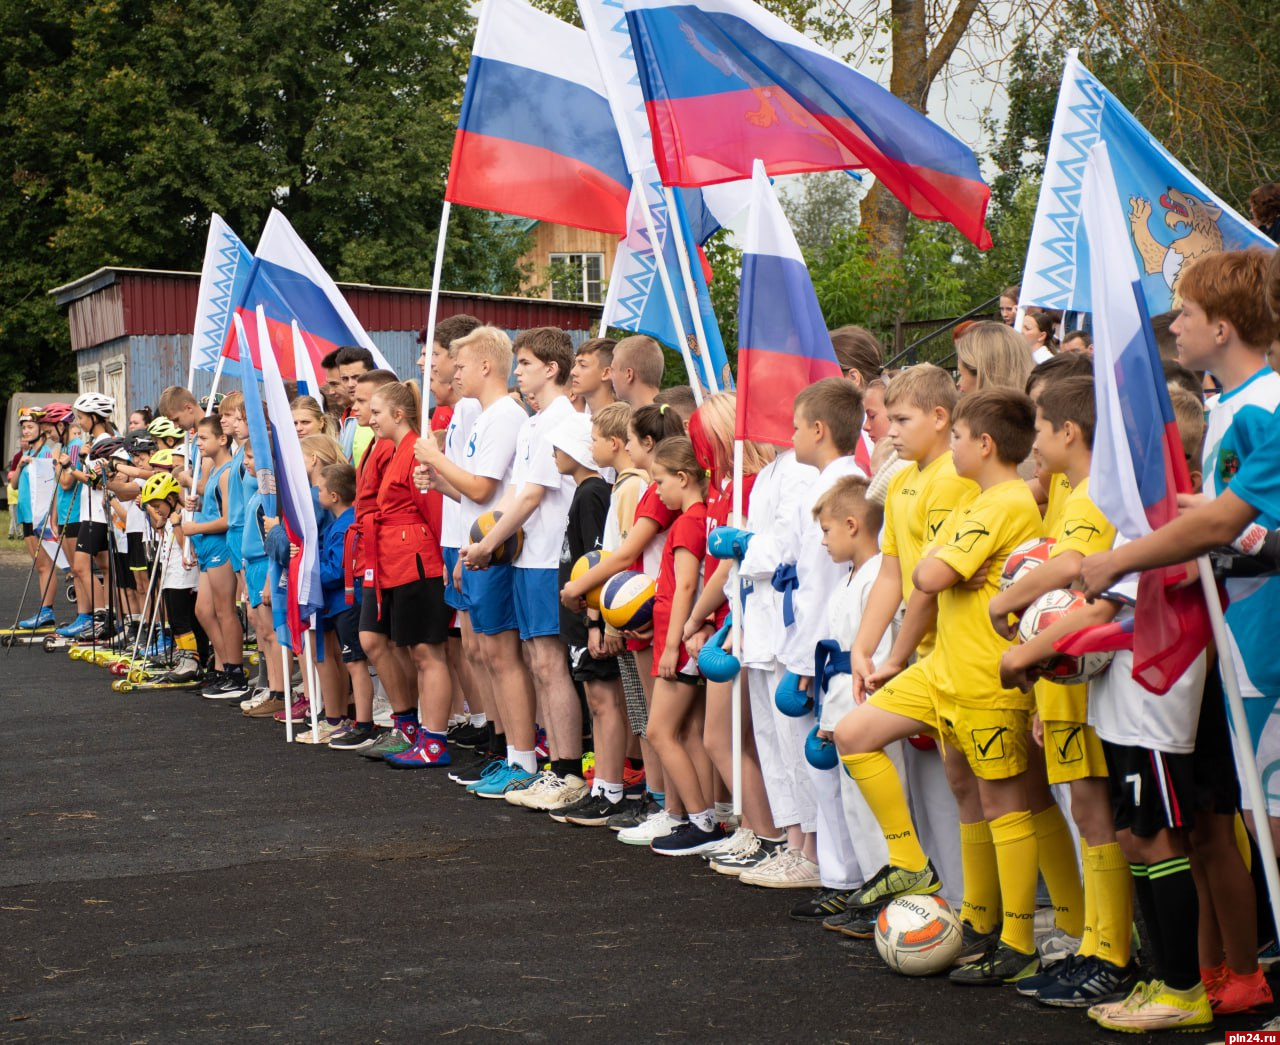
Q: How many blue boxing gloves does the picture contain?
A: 4